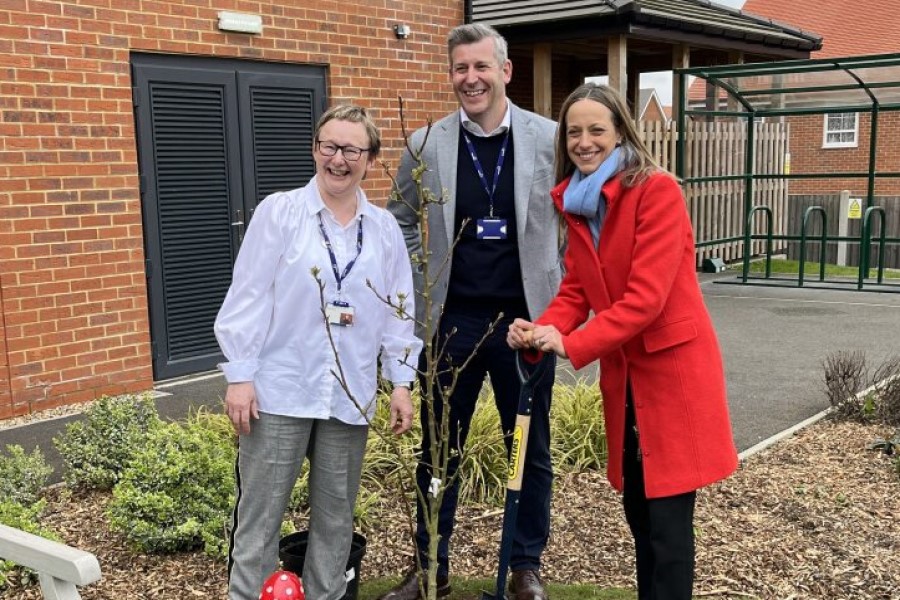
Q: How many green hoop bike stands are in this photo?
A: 3